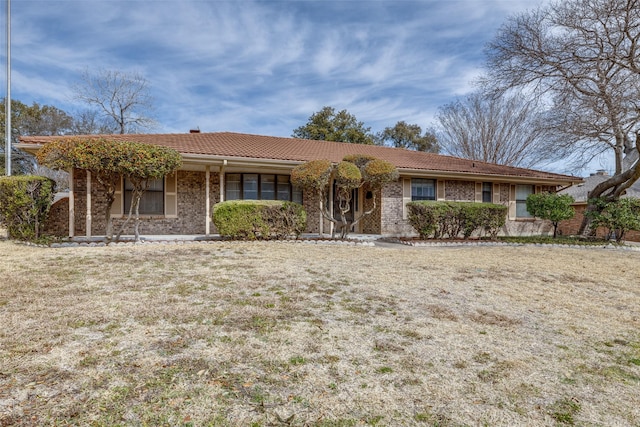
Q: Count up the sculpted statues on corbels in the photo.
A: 0